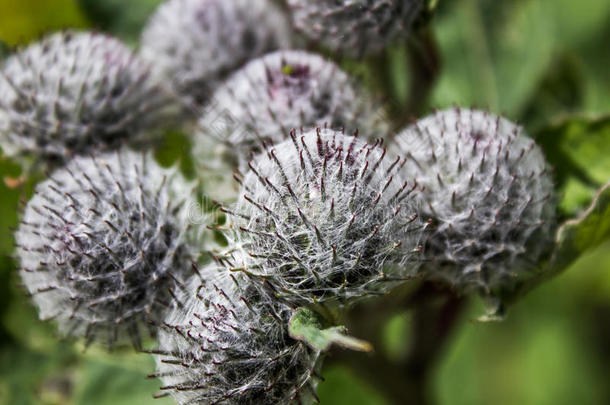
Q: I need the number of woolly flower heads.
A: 8